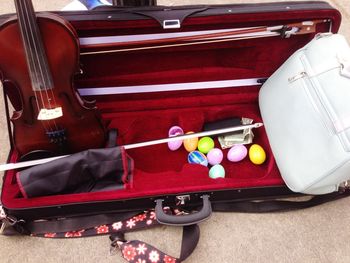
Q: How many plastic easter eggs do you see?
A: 8